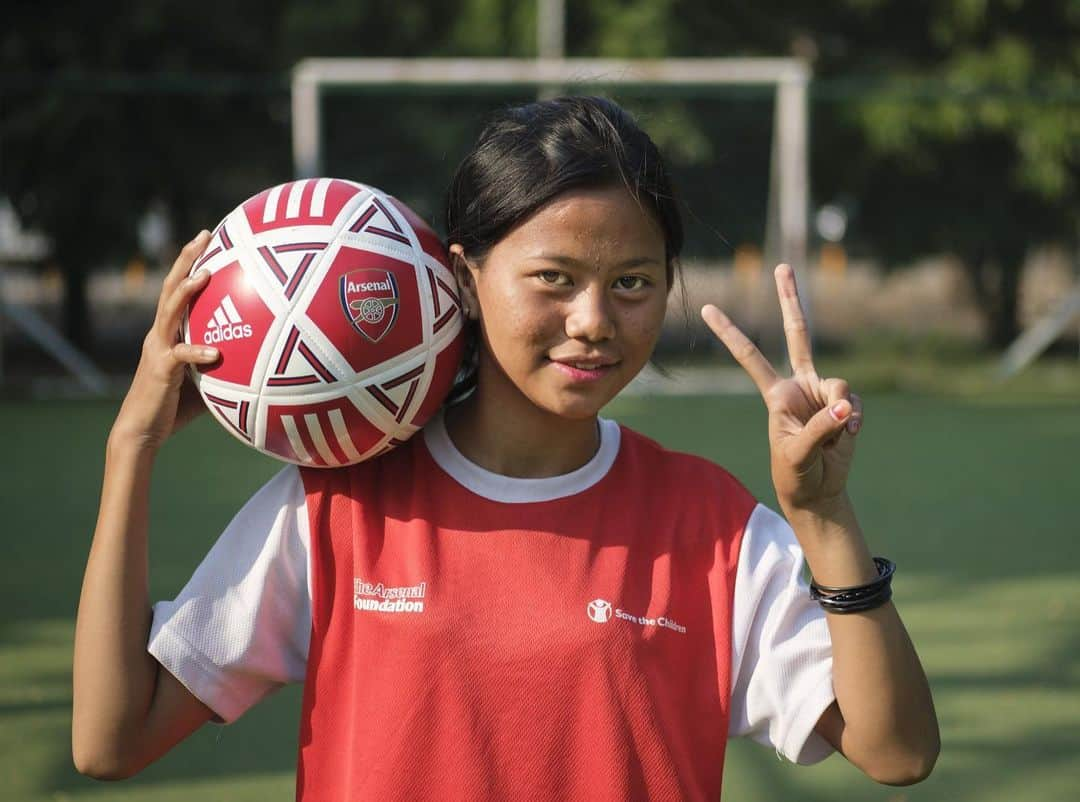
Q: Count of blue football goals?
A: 0